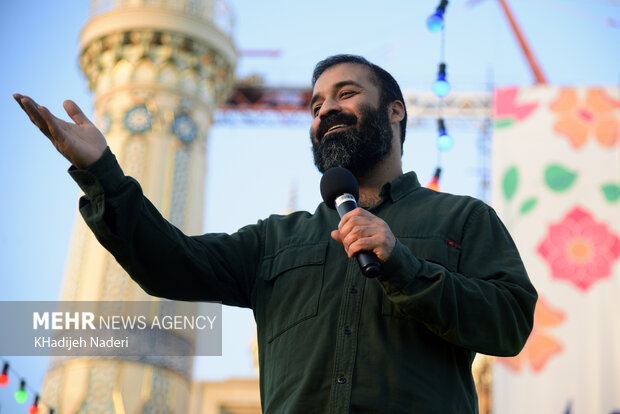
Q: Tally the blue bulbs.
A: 3